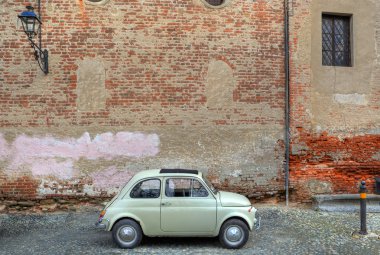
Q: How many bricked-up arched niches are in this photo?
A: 2